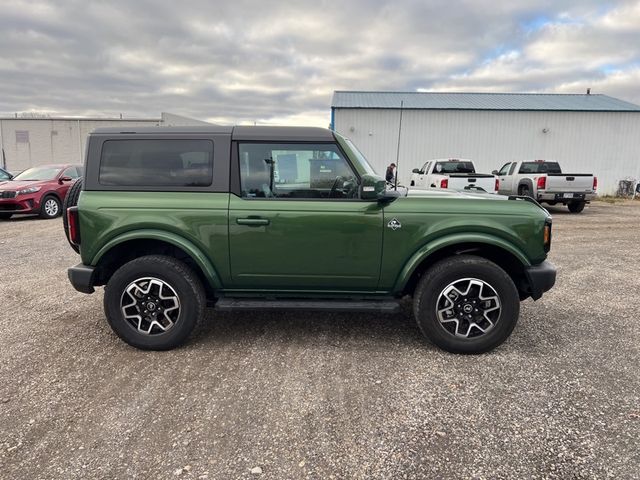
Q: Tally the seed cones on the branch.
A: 0